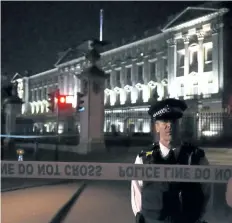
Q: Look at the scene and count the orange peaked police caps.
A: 0